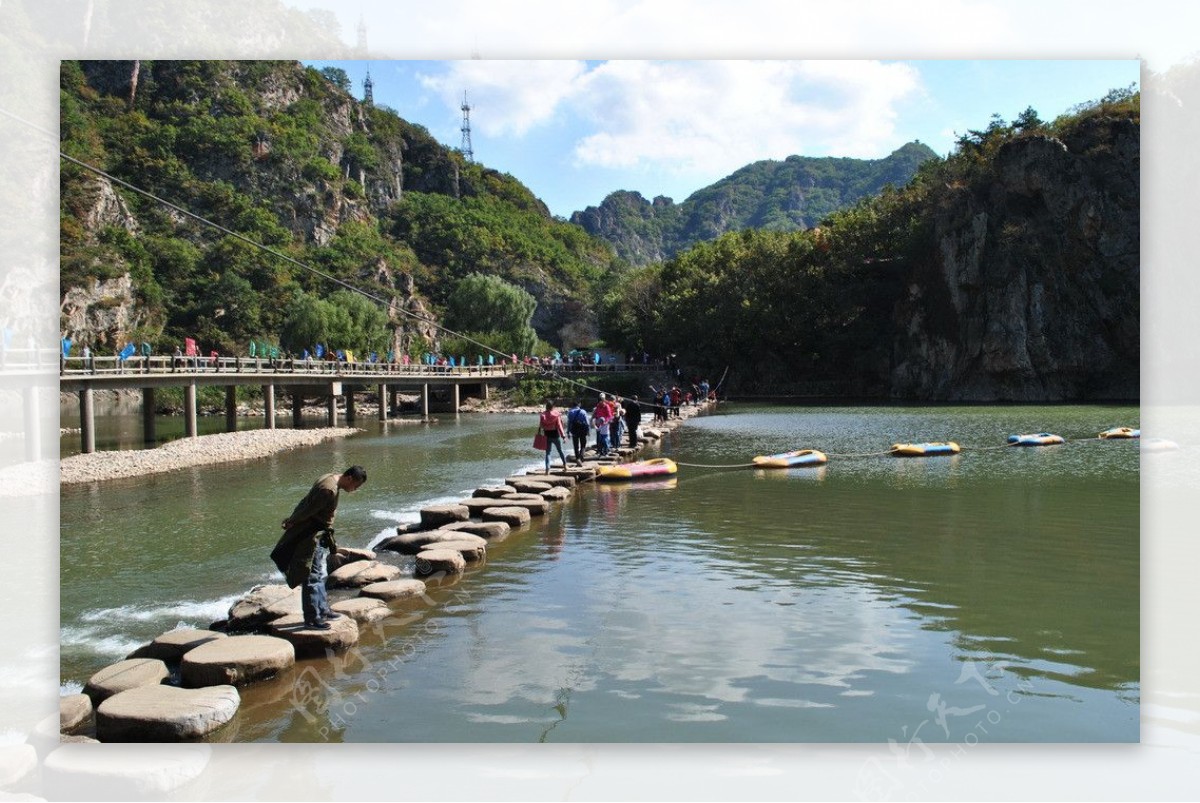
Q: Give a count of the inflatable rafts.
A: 5